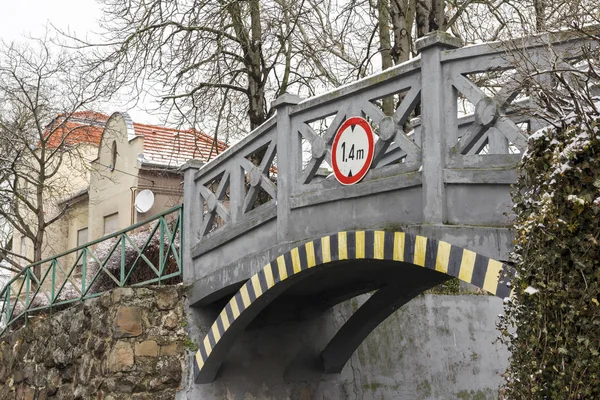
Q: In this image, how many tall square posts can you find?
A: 3